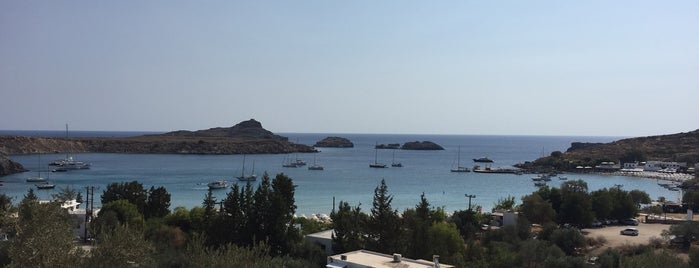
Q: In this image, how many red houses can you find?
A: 0